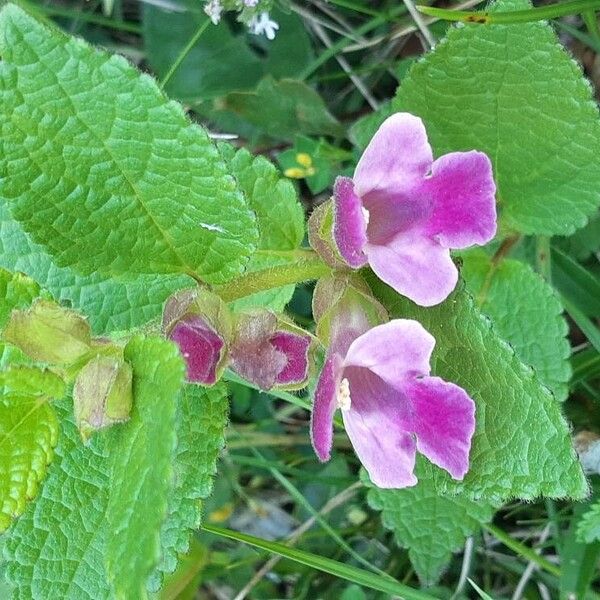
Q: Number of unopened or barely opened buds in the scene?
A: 4